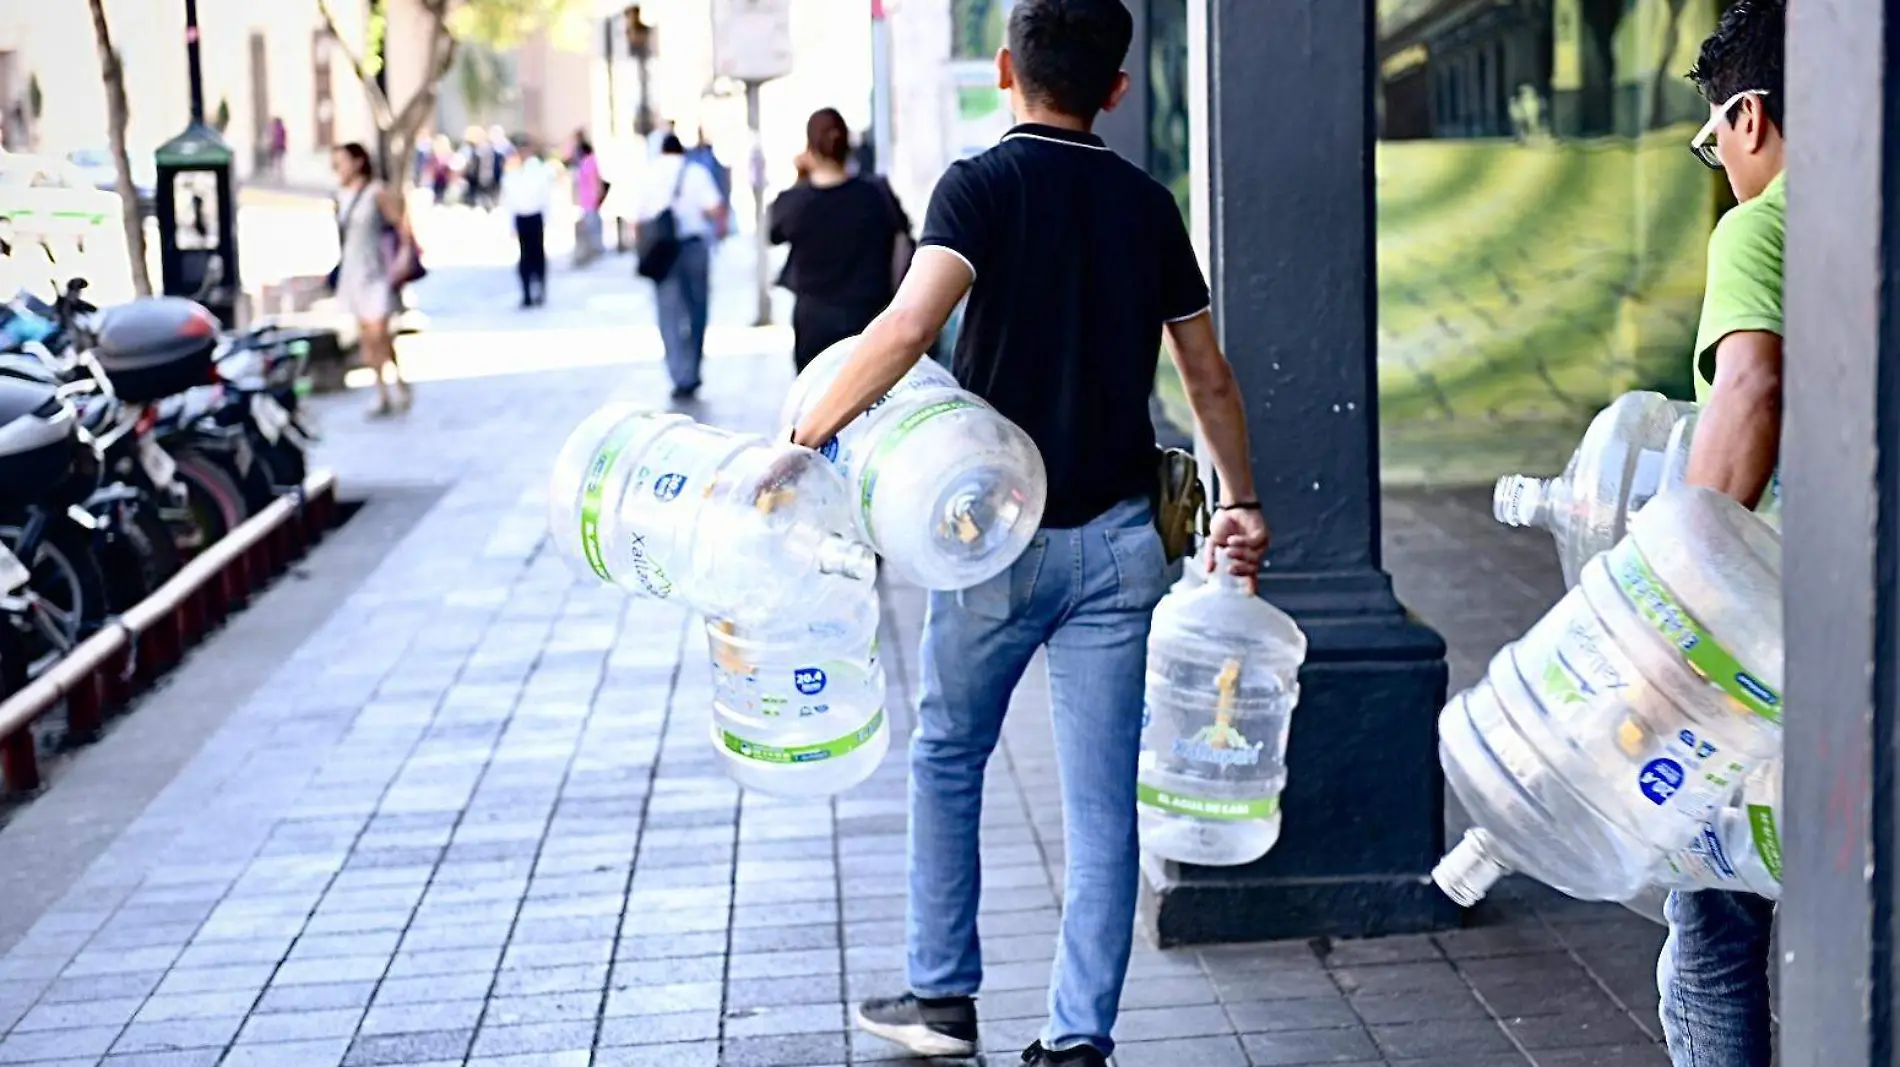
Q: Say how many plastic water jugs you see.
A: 7